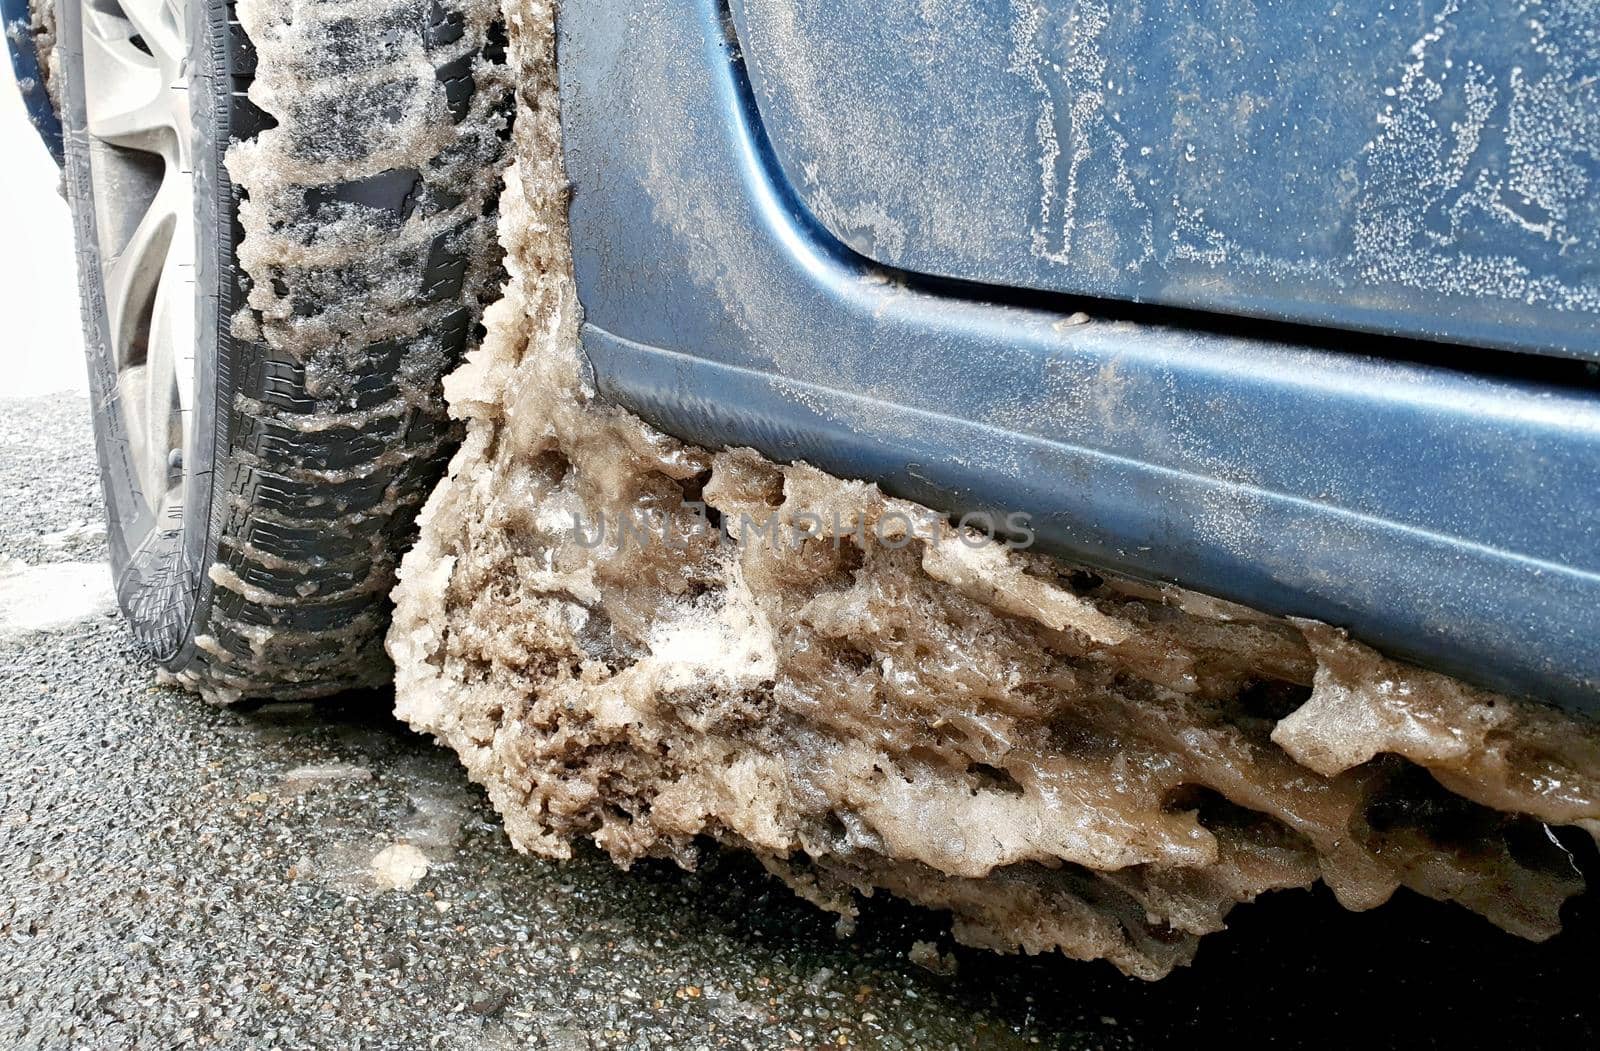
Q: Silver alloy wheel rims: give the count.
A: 1